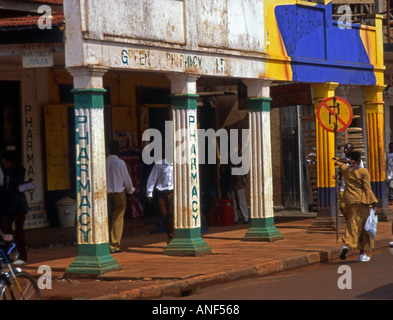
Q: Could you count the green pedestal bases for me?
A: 3